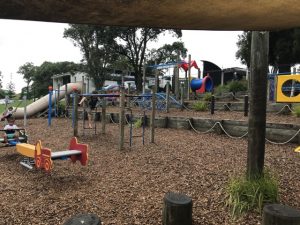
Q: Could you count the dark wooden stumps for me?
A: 3